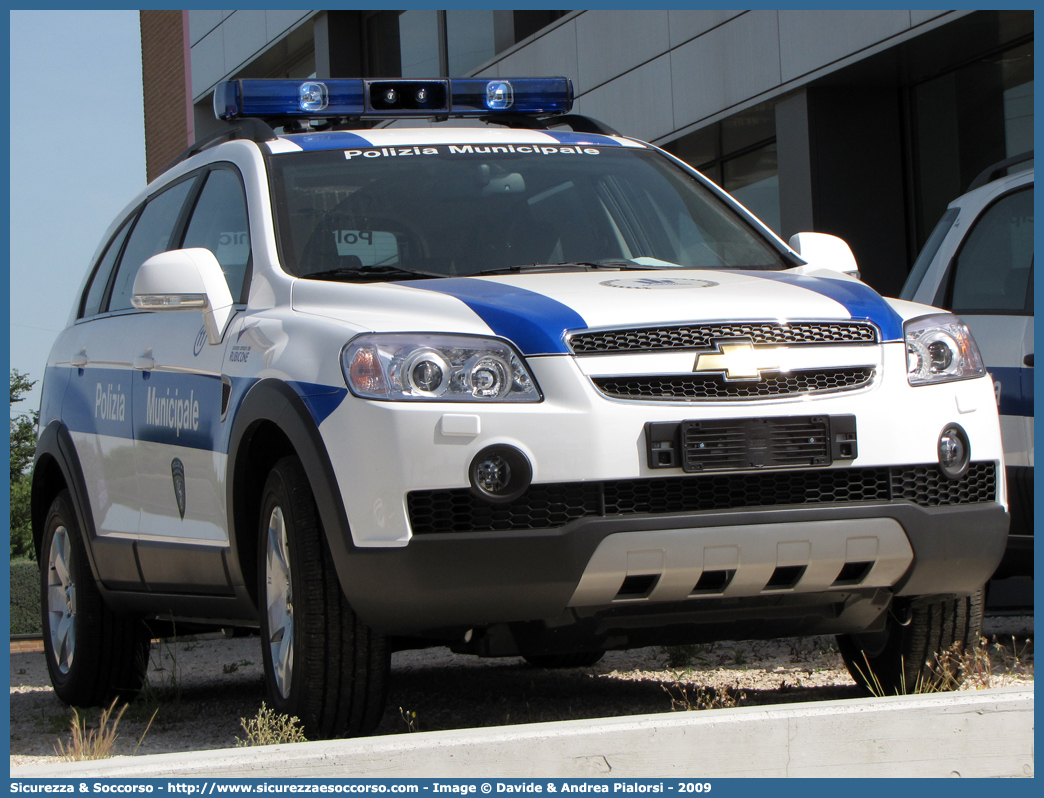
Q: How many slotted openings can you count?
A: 4